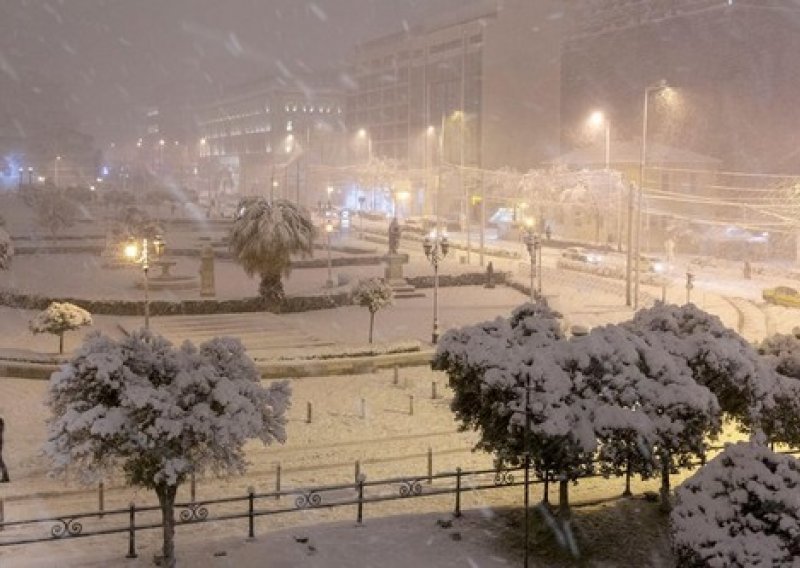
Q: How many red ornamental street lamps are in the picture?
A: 0